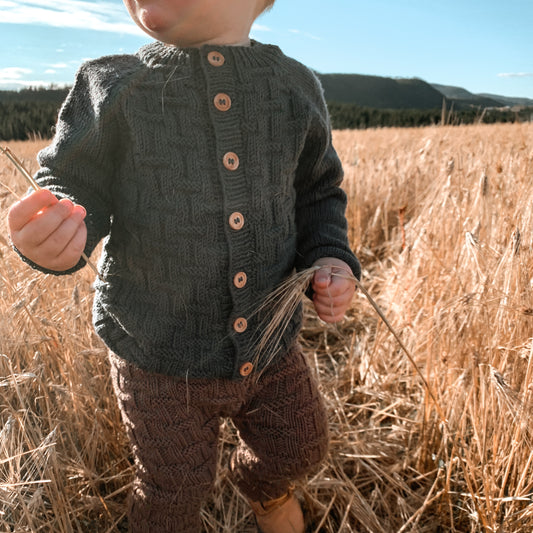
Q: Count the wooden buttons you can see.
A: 7